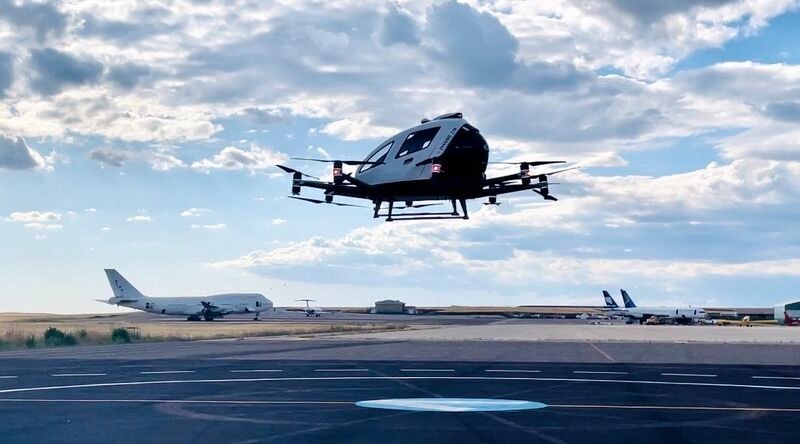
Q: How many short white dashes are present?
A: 10